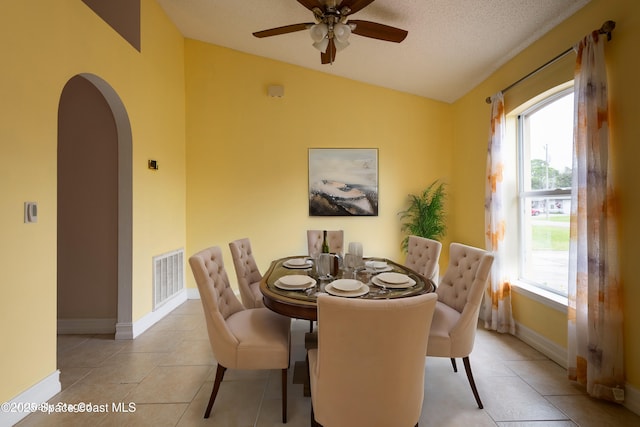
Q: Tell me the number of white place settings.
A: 5